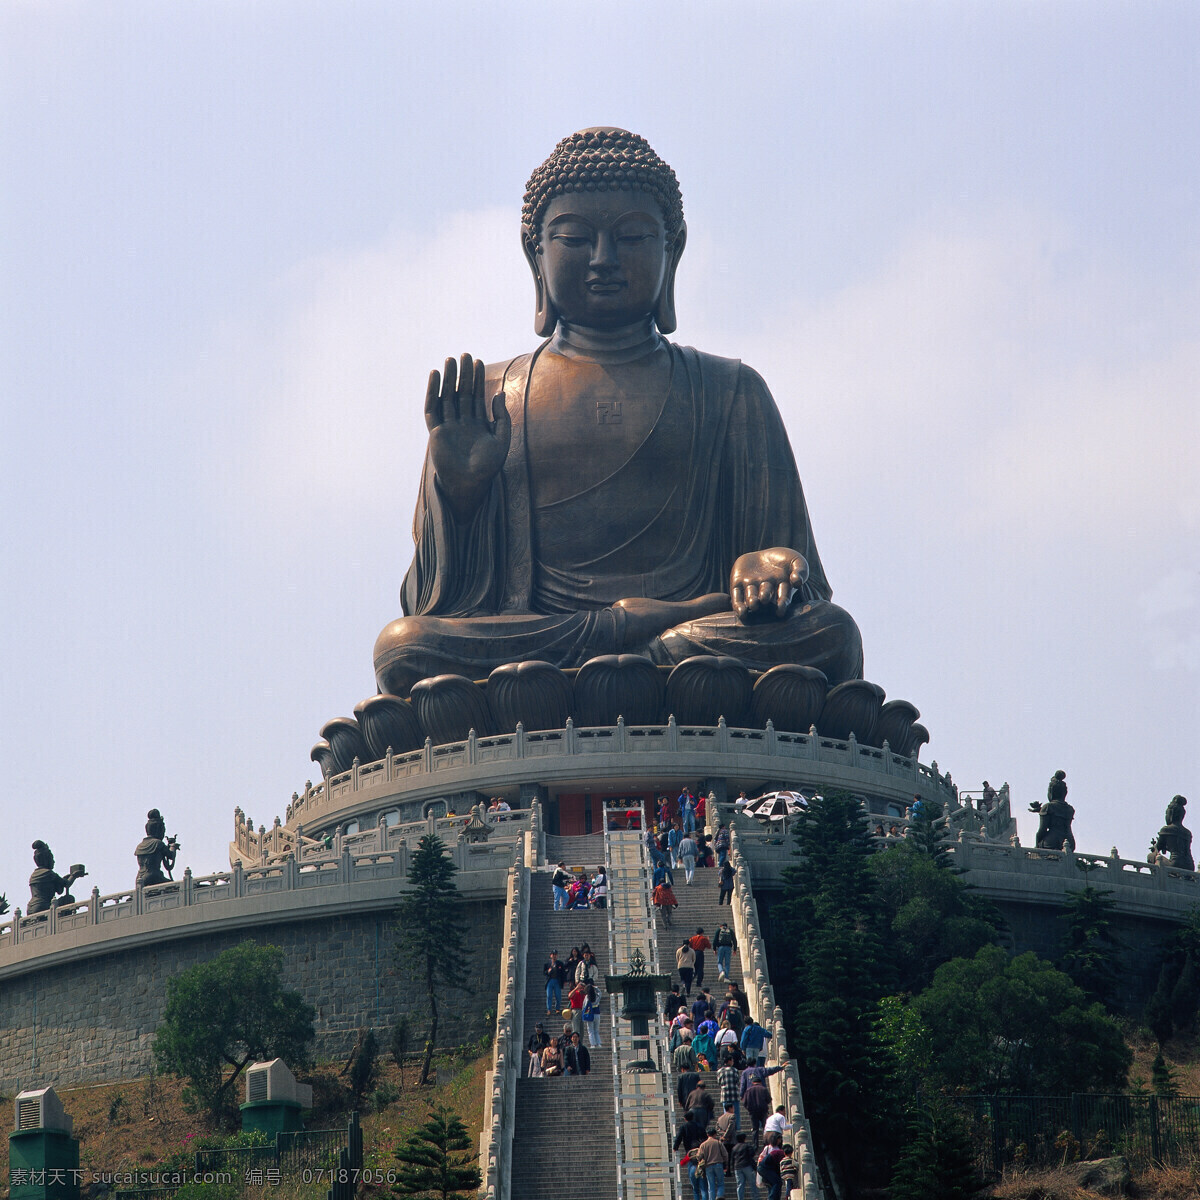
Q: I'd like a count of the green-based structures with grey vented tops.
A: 2